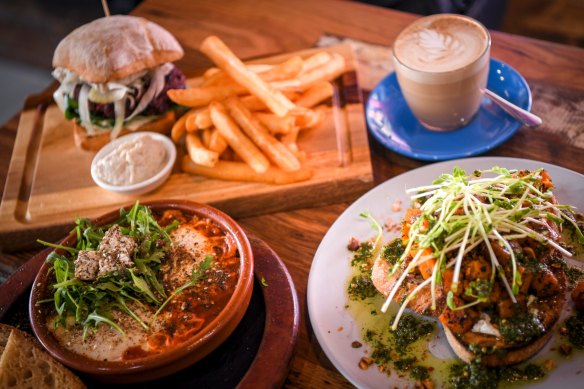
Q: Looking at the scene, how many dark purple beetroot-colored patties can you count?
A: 1